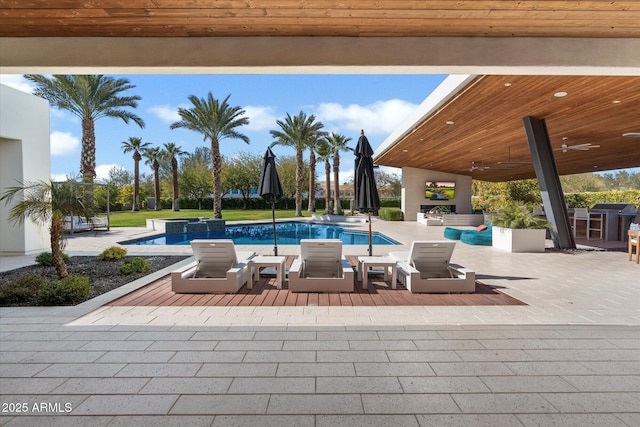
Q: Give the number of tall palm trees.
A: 9